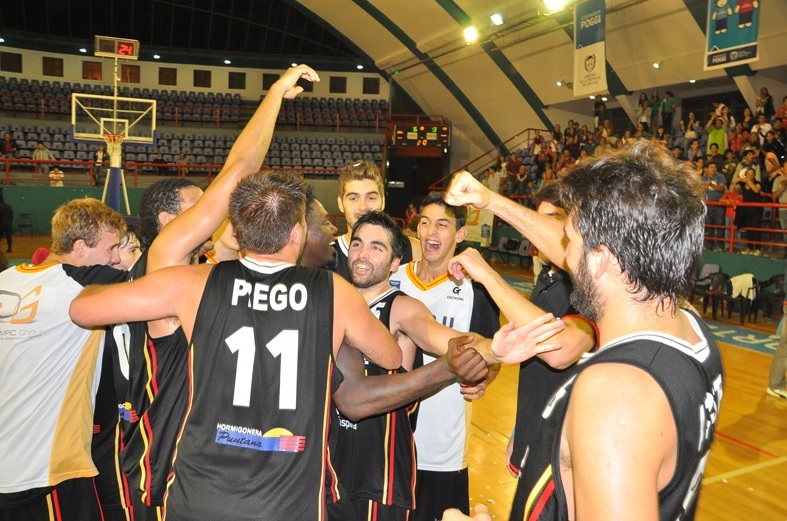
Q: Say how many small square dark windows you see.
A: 11